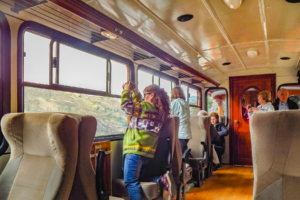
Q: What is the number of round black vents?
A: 4